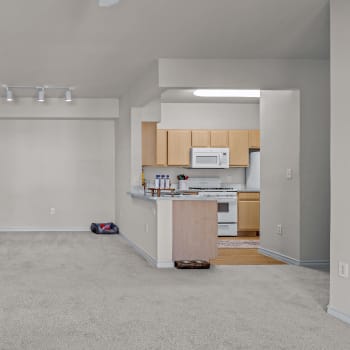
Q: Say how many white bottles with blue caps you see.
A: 3